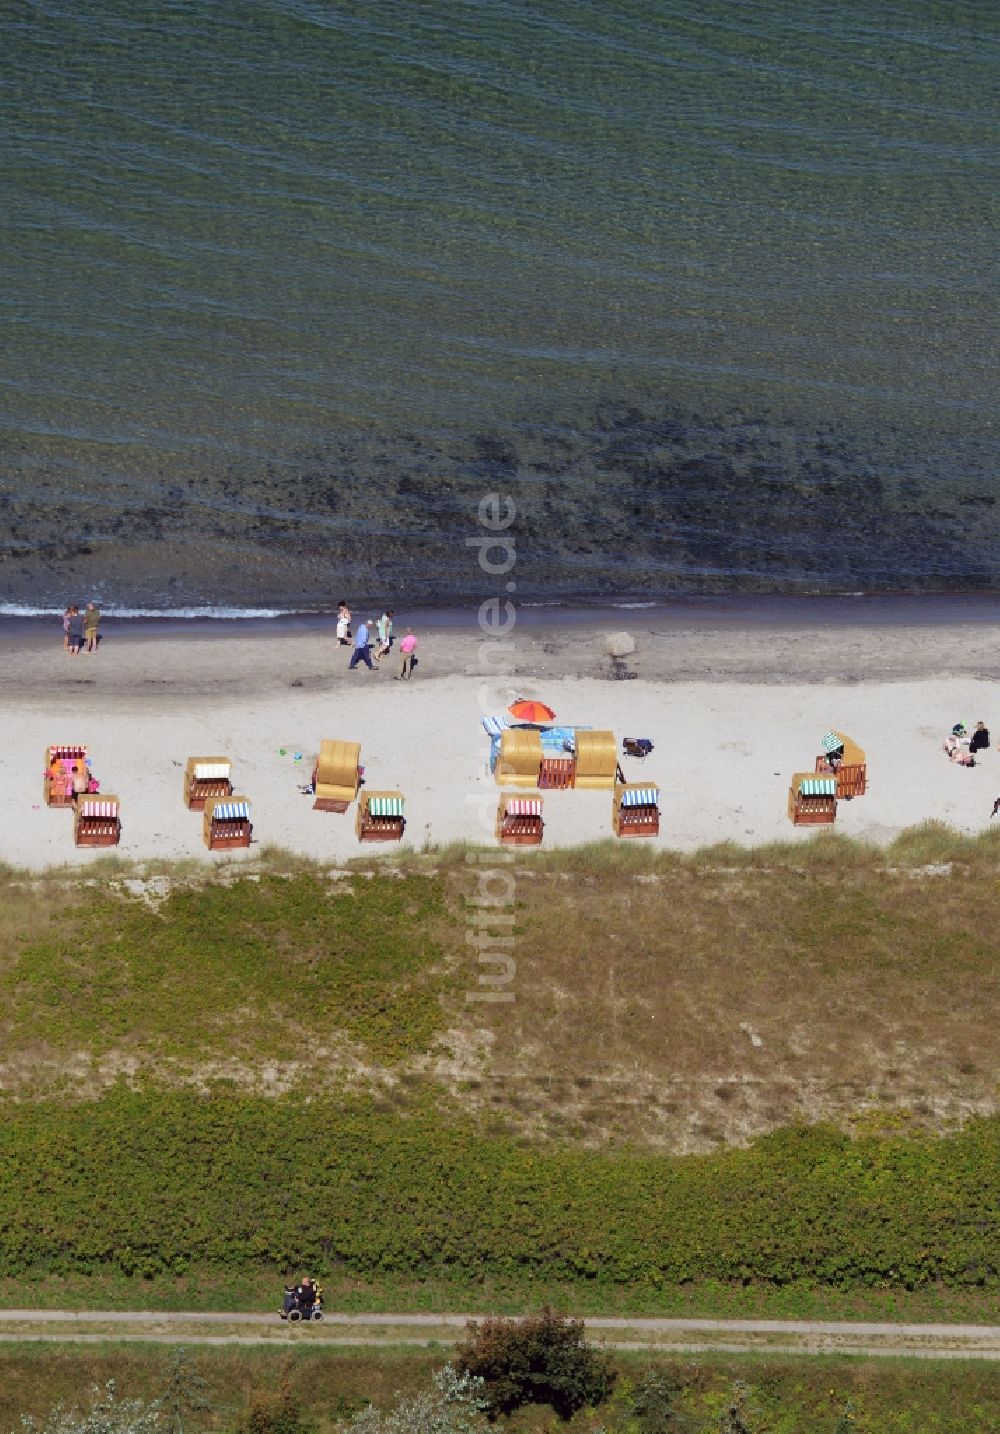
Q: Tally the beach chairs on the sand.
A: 12